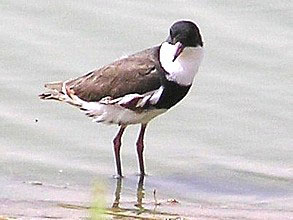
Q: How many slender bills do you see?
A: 1